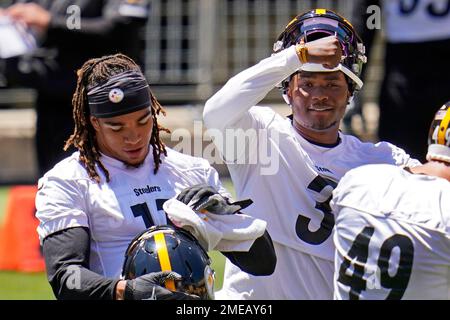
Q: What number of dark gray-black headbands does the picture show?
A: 1